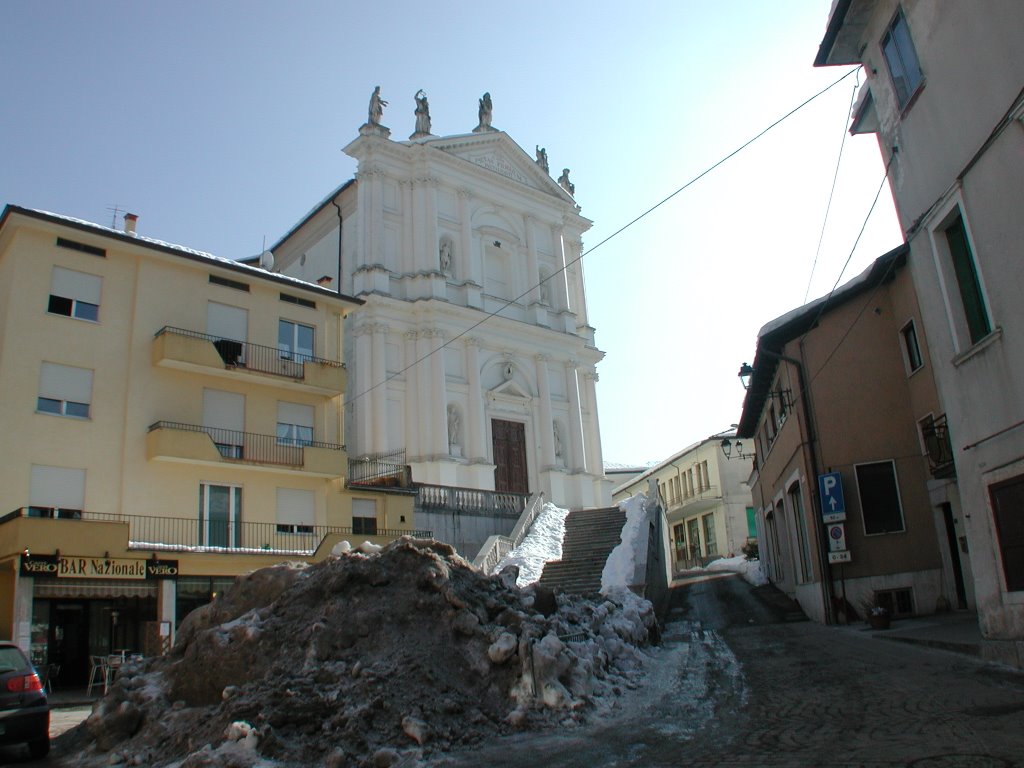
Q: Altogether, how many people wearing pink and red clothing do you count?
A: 0